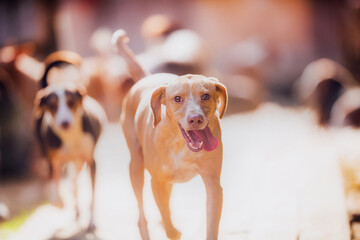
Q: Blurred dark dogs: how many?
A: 1